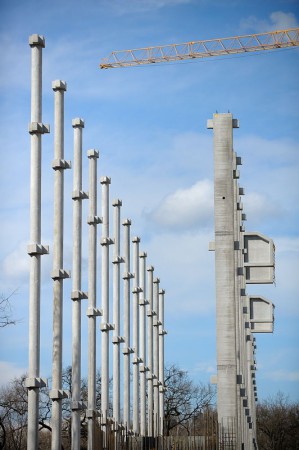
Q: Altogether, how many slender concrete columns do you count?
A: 12